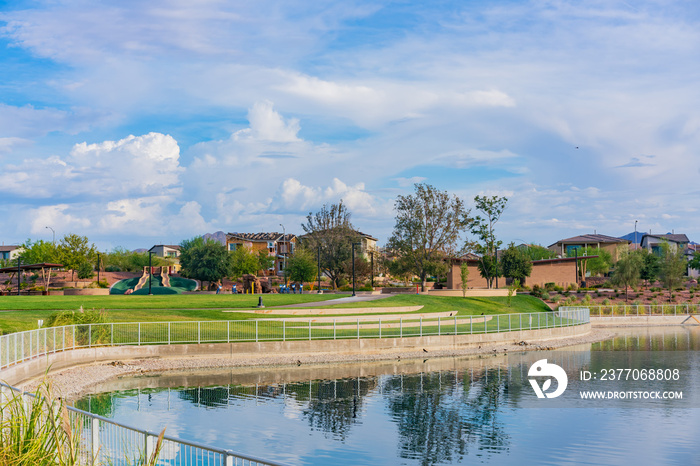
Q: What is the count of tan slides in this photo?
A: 2